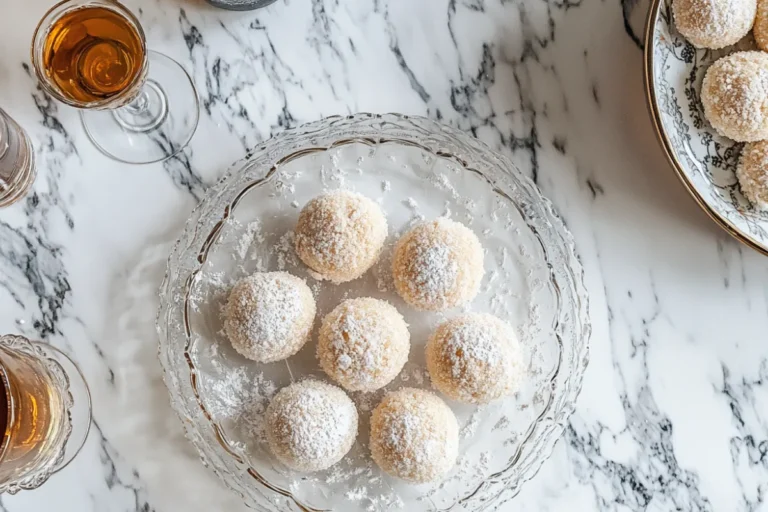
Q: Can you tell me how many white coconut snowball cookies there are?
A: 11